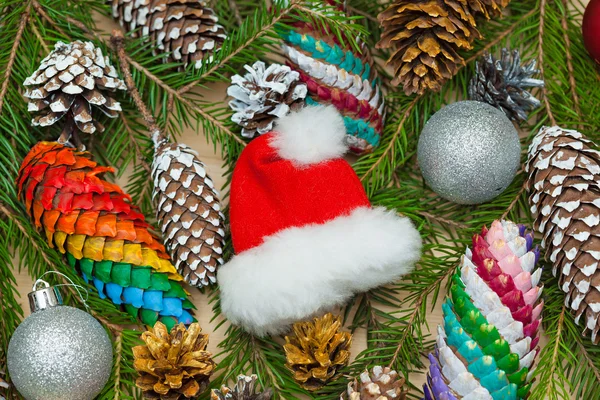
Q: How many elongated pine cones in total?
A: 7